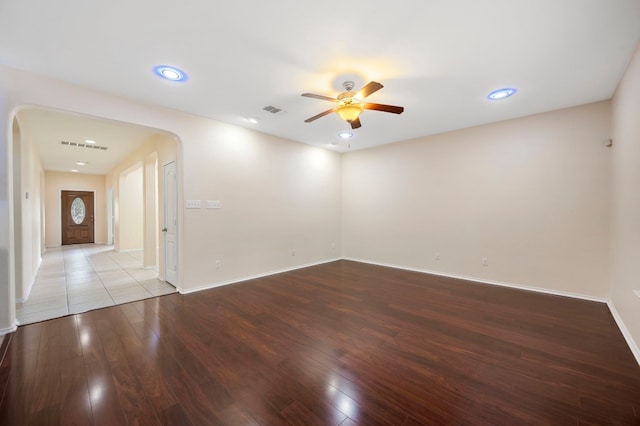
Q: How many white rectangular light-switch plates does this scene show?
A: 2